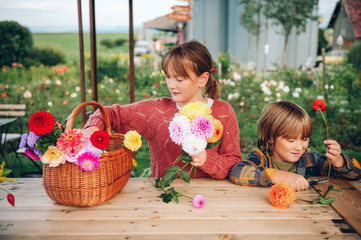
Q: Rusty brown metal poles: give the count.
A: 3